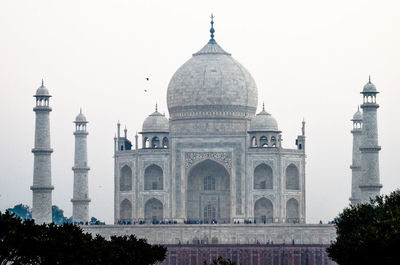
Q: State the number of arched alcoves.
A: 9